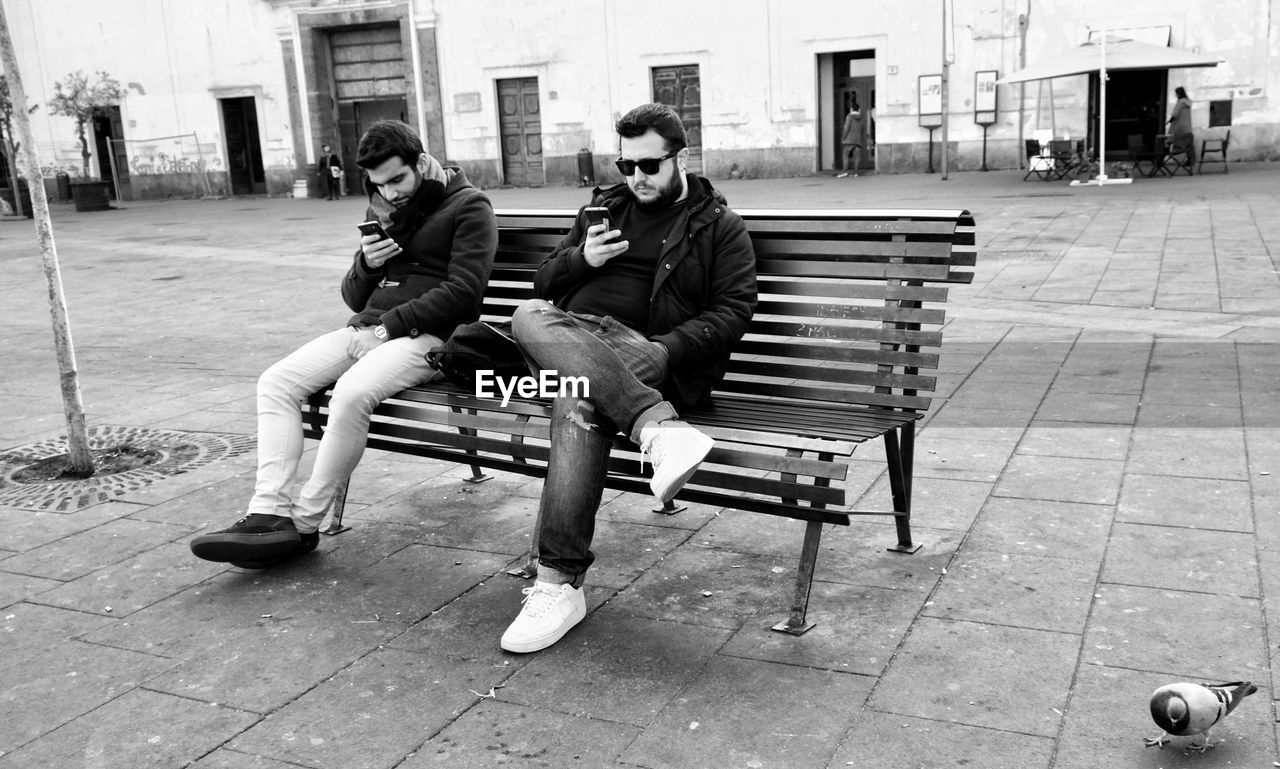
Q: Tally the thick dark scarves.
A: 1